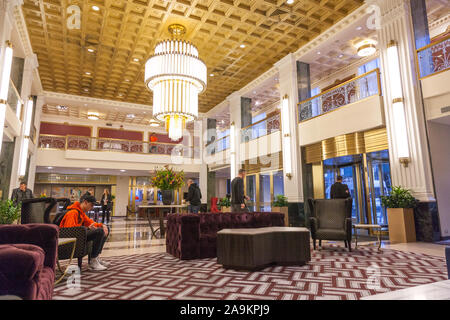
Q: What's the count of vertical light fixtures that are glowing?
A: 5